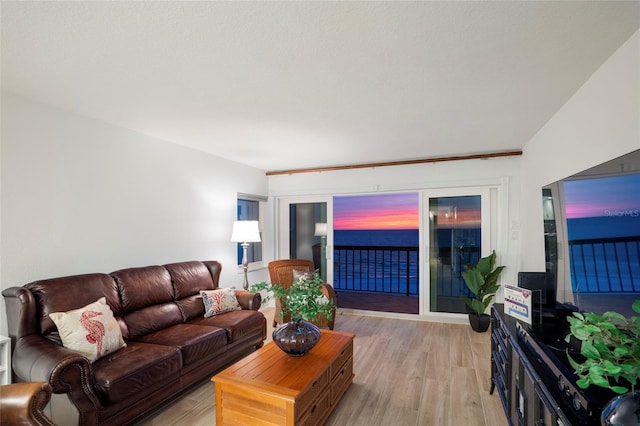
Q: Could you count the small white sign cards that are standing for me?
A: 1